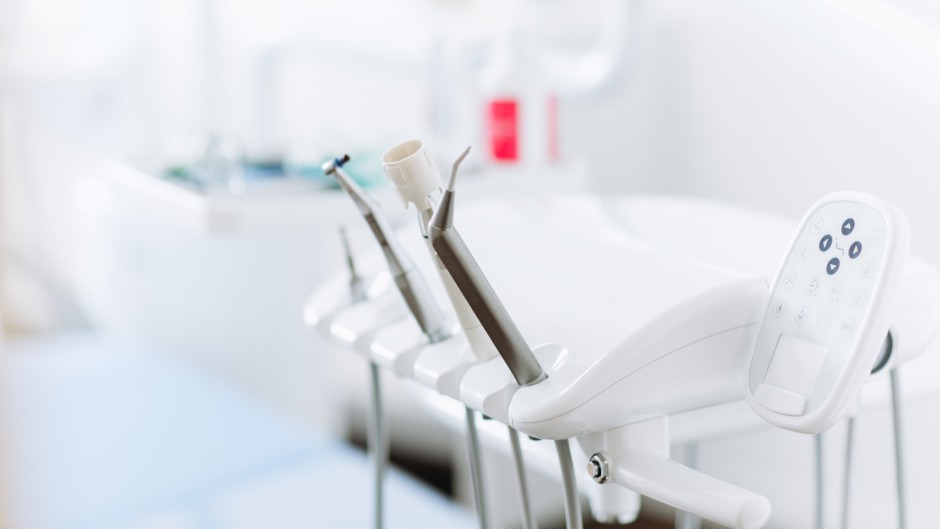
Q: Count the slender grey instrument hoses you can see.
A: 7